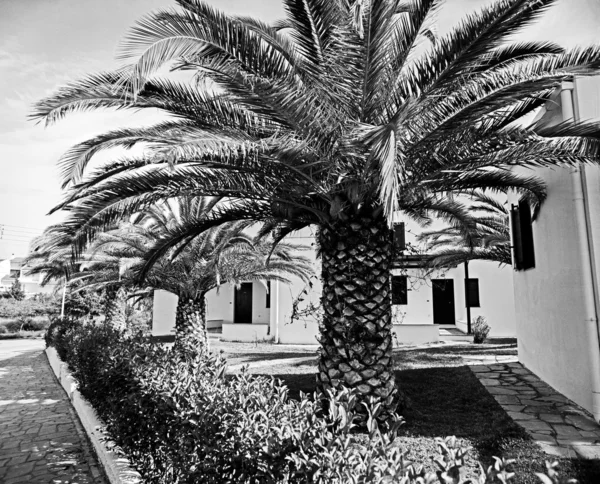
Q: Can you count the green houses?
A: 0